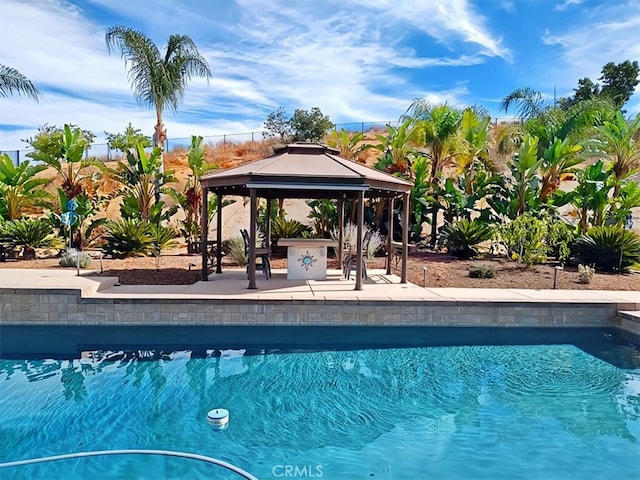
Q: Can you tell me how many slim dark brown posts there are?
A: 8